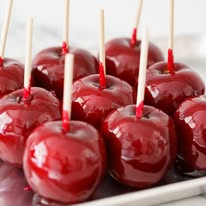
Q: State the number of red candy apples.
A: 9